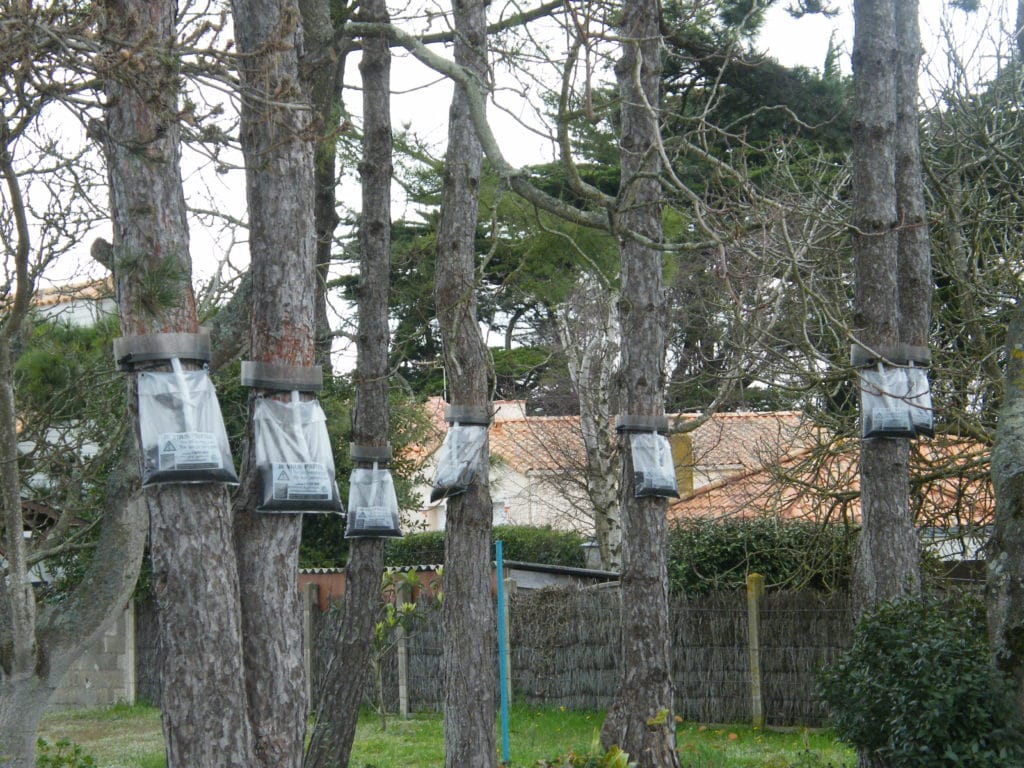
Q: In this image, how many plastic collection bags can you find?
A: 7